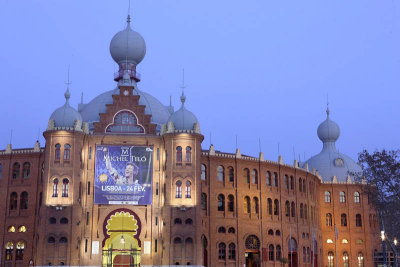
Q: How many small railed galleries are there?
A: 1